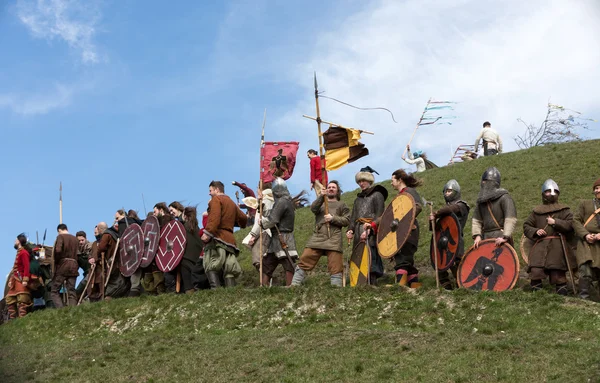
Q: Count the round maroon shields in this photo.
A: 3